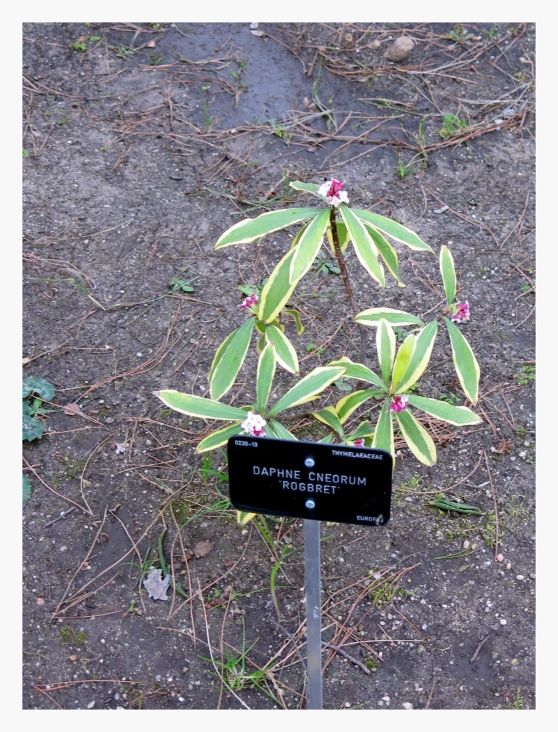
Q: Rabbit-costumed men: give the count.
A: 0